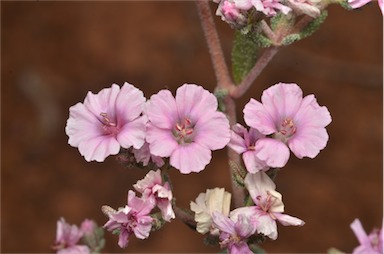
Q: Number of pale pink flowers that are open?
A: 3